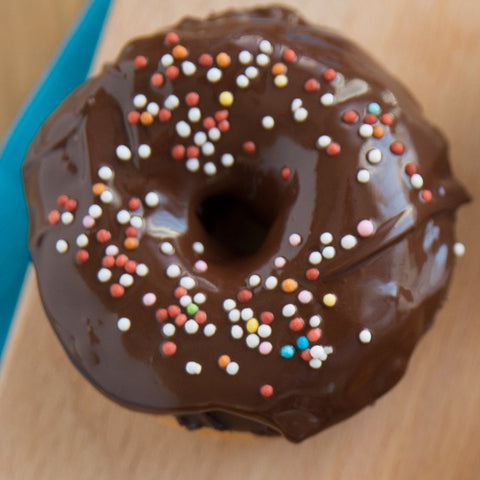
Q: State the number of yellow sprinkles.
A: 4